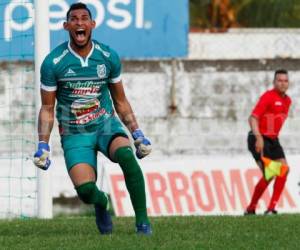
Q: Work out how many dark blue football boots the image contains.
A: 2